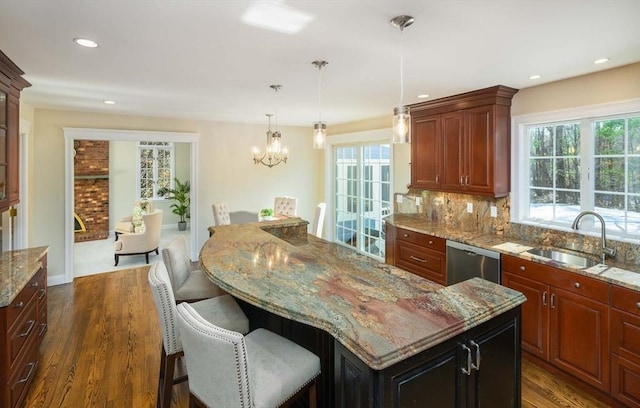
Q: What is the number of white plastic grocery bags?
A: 0